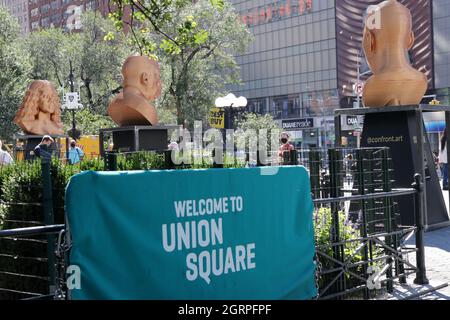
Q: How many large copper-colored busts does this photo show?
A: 3